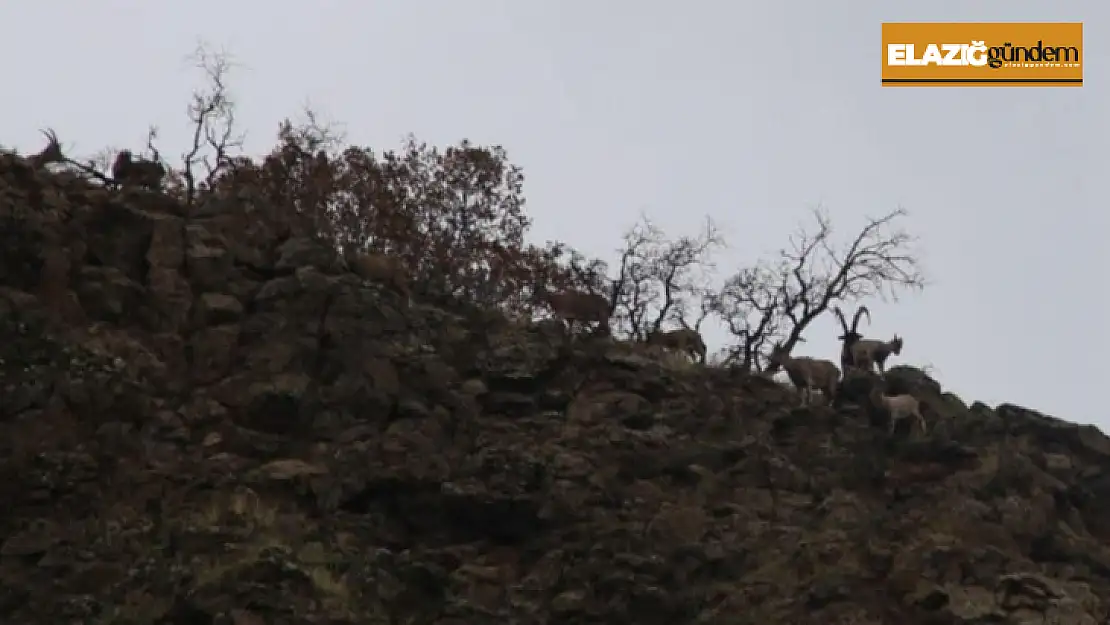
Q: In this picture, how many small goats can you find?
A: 2